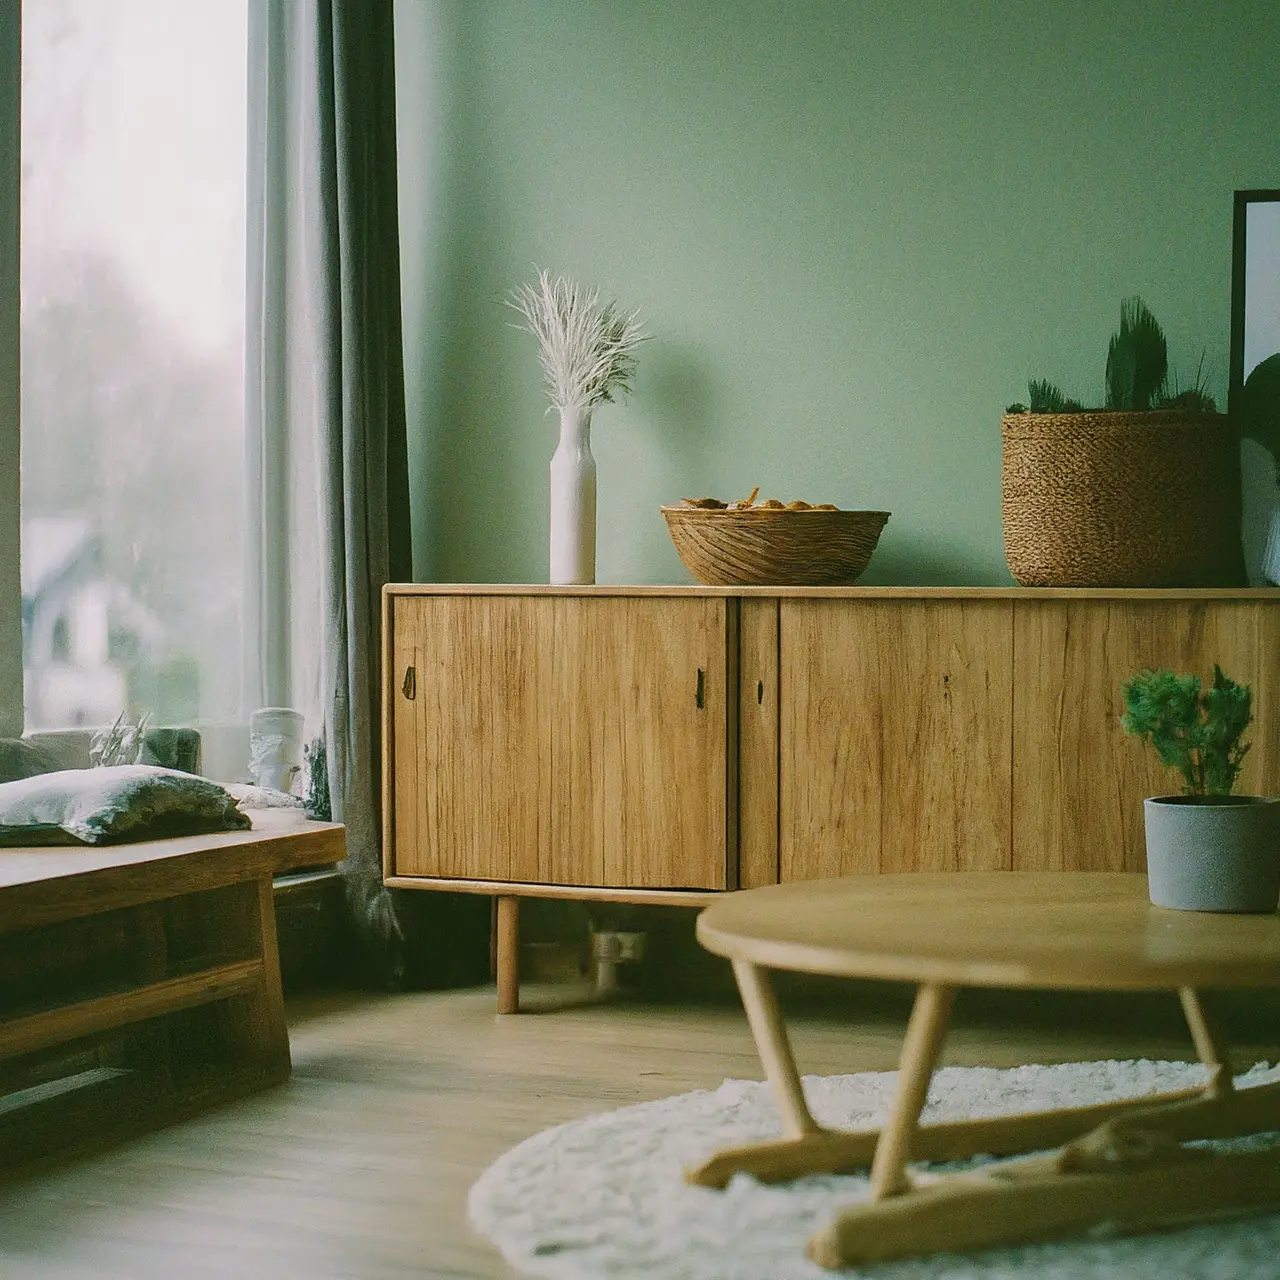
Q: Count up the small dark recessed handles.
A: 3